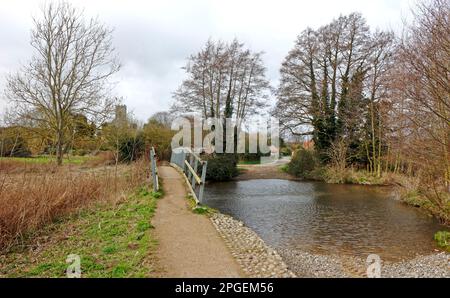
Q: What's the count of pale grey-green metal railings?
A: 2